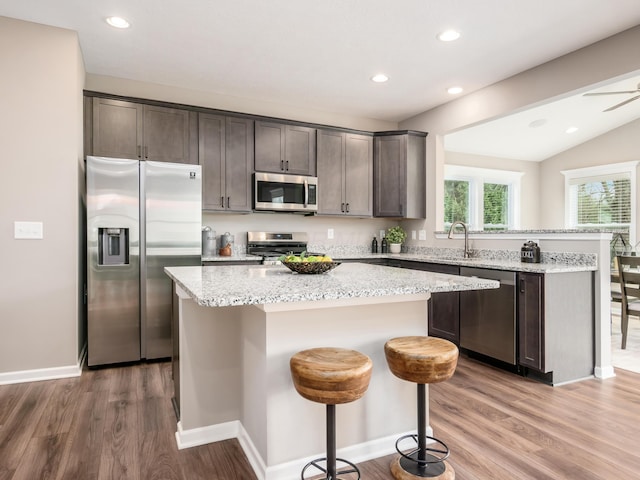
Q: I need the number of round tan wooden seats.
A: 2